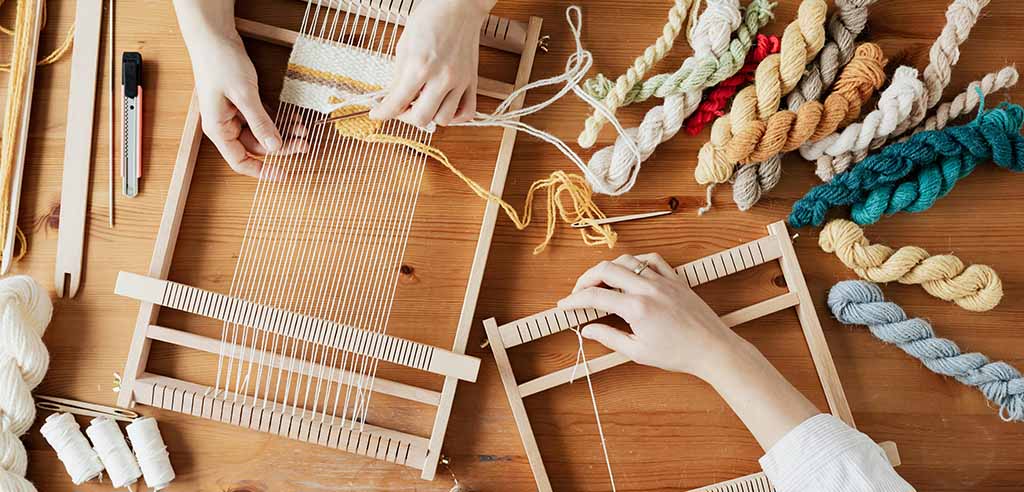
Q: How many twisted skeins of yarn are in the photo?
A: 15